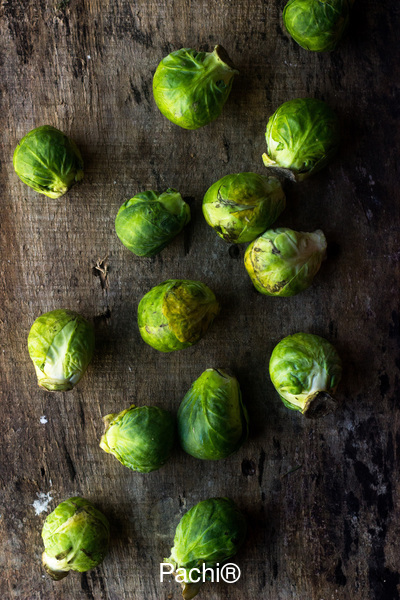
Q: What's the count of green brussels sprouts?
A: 14